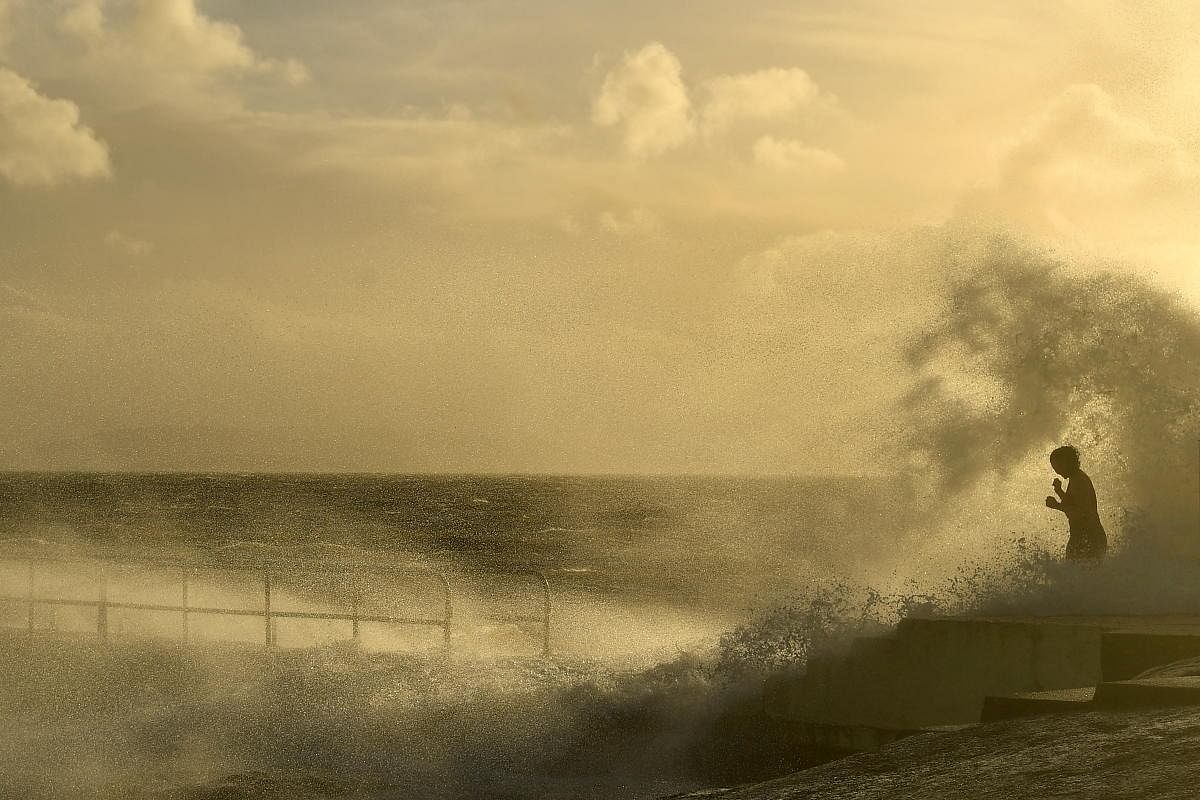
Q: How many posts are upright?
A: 7